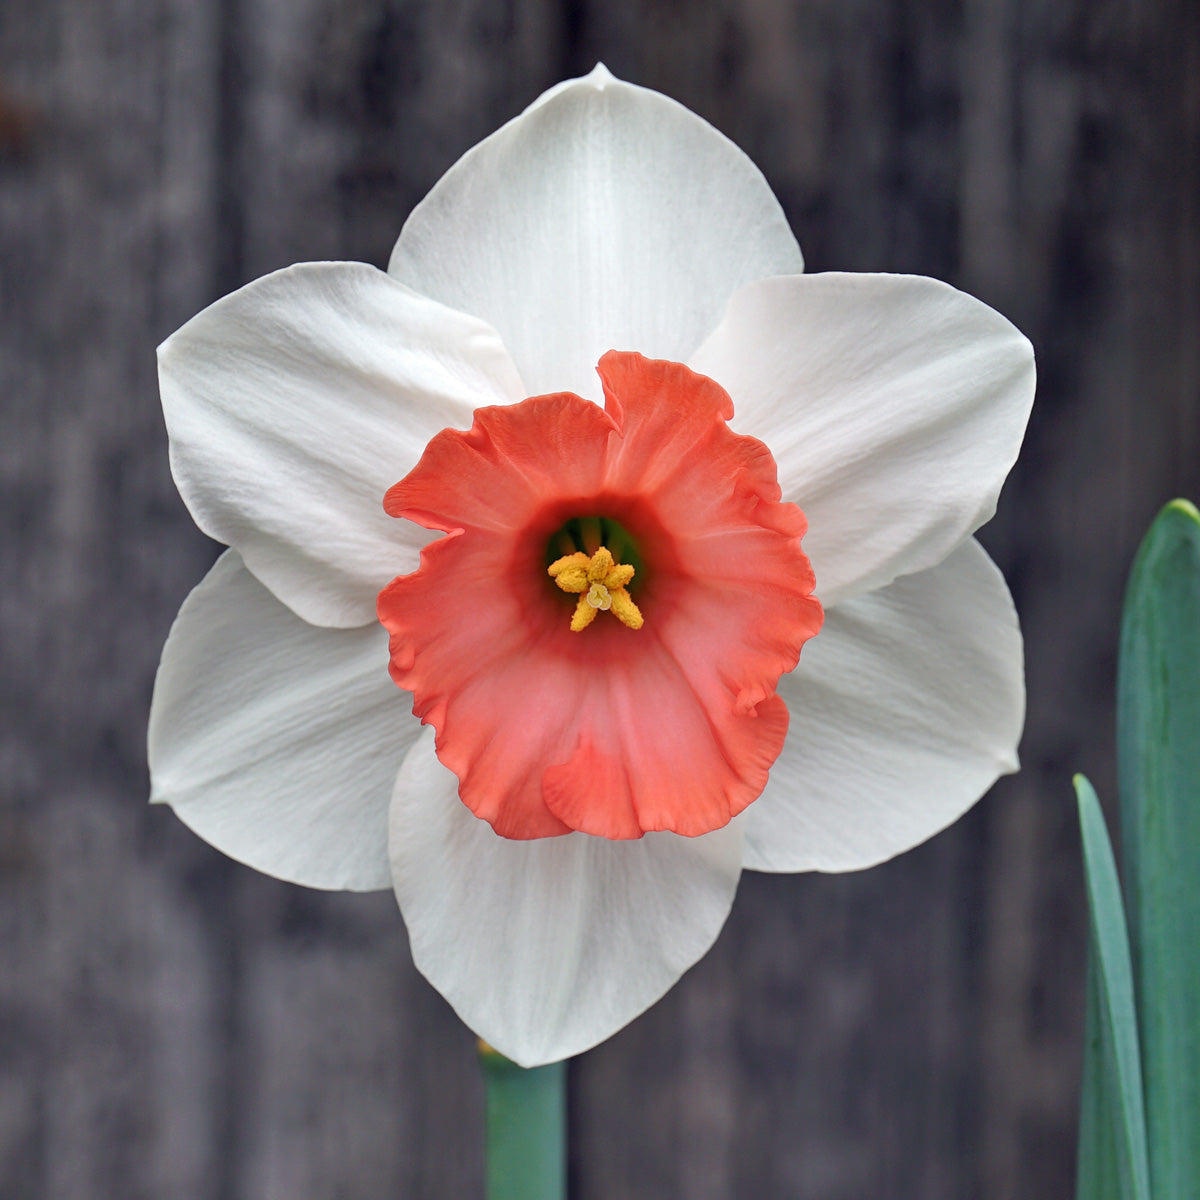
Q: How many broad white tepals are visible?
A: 6